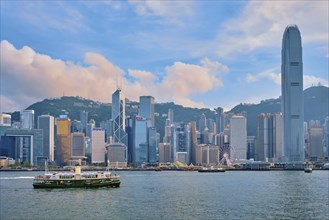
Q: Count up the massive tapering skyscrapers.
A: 1